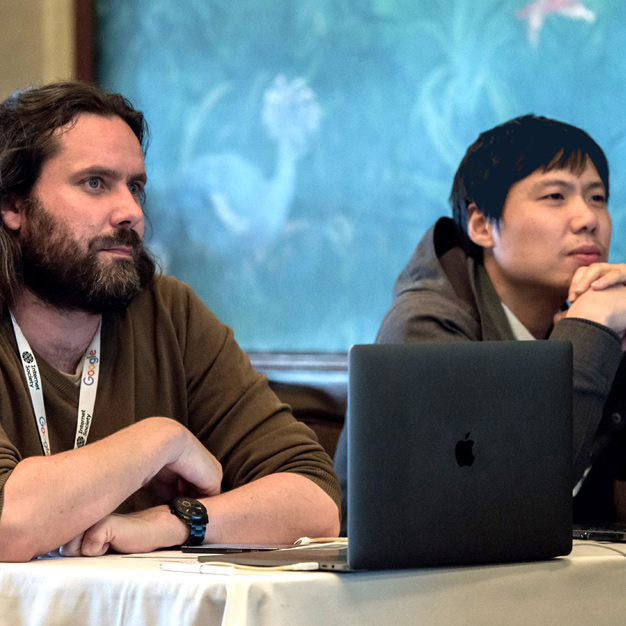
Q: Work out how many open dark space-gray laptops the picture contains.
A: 1